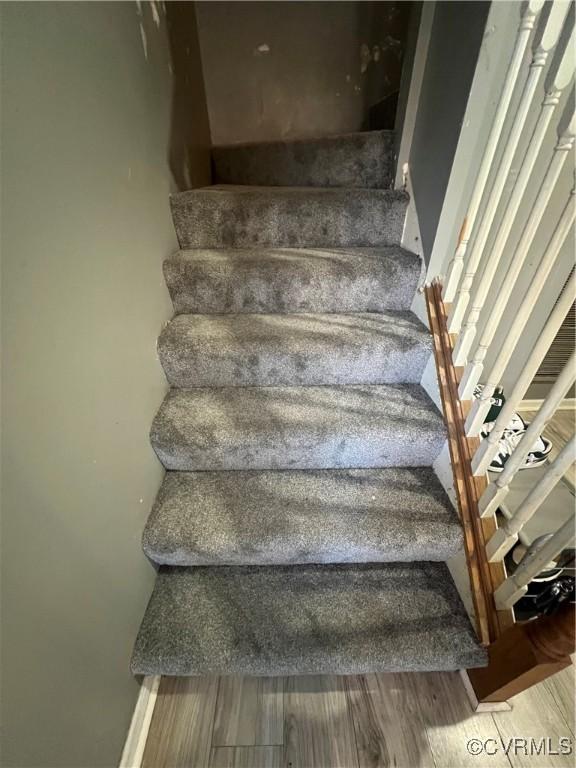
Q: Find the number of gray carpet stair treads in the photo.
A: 7